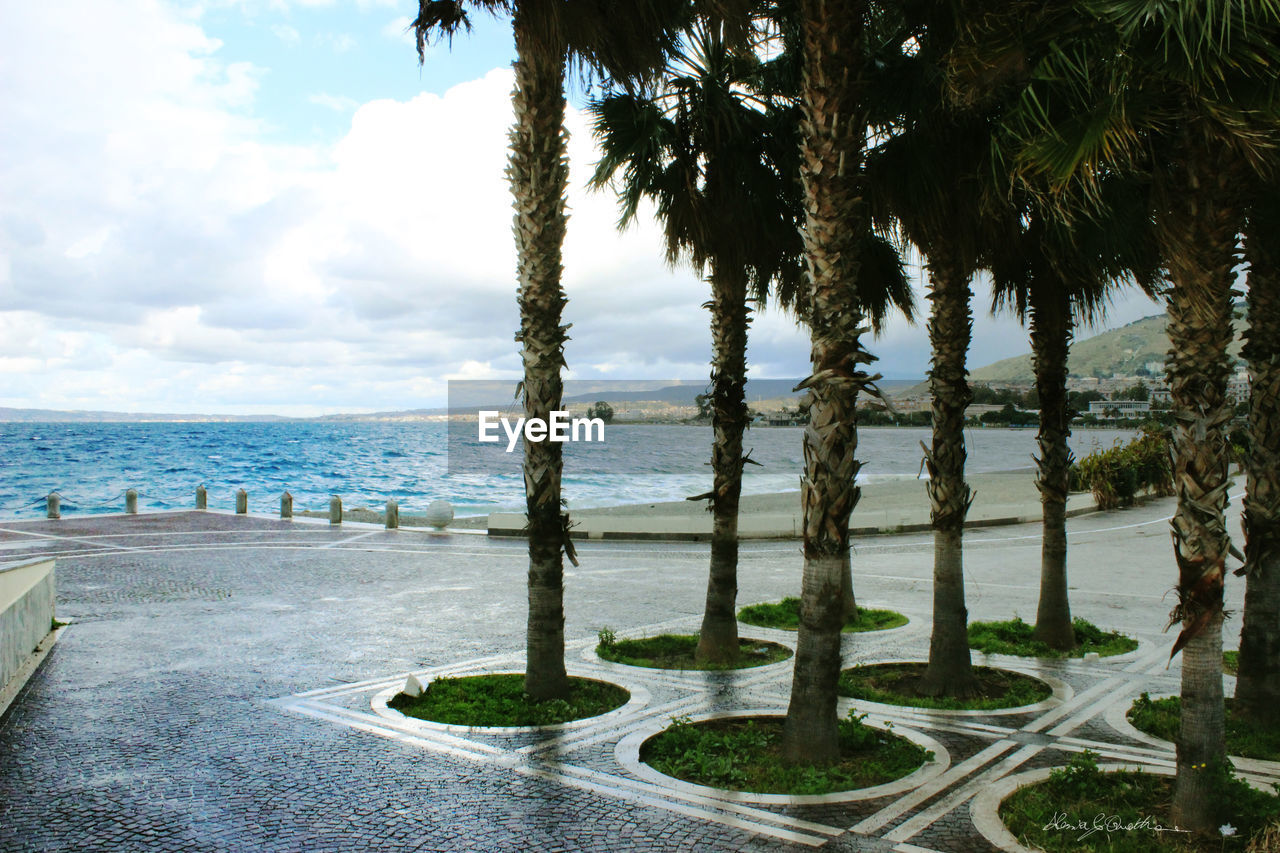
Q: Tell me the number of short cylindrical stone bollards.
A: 7